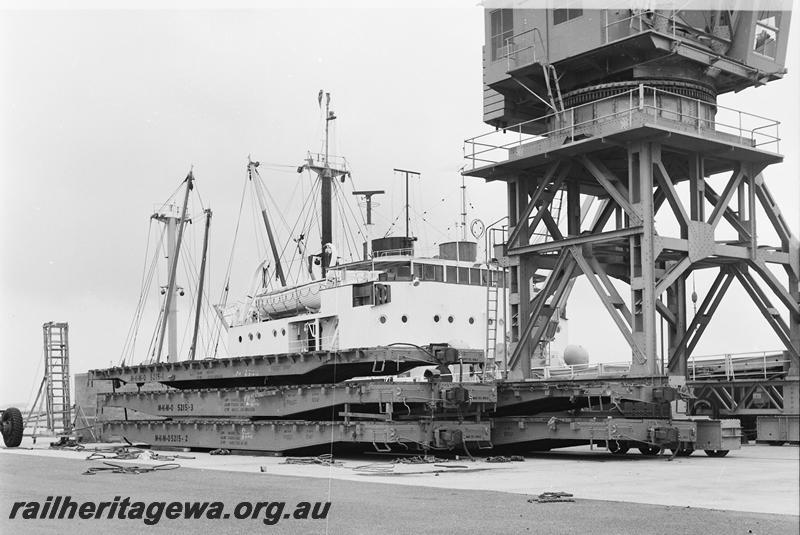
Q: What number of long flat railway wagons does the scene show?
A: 5